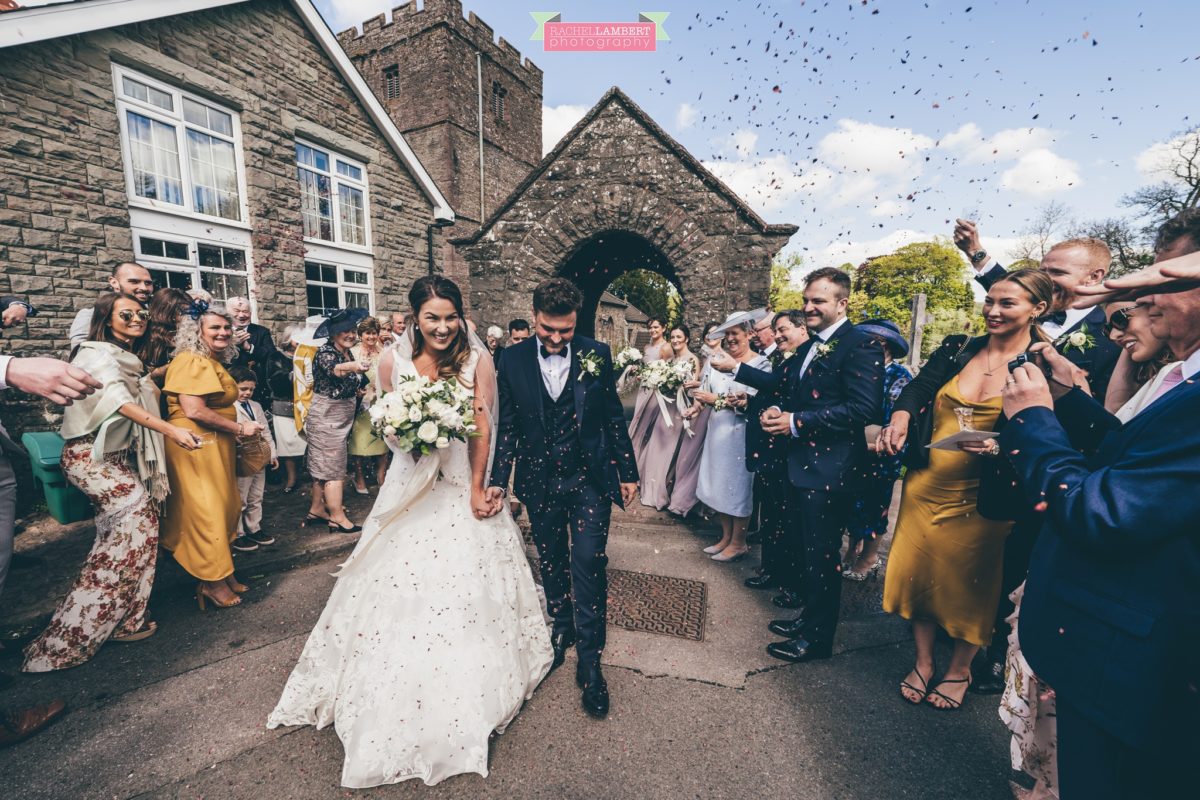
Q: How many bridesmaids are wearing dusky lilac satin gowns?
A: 3